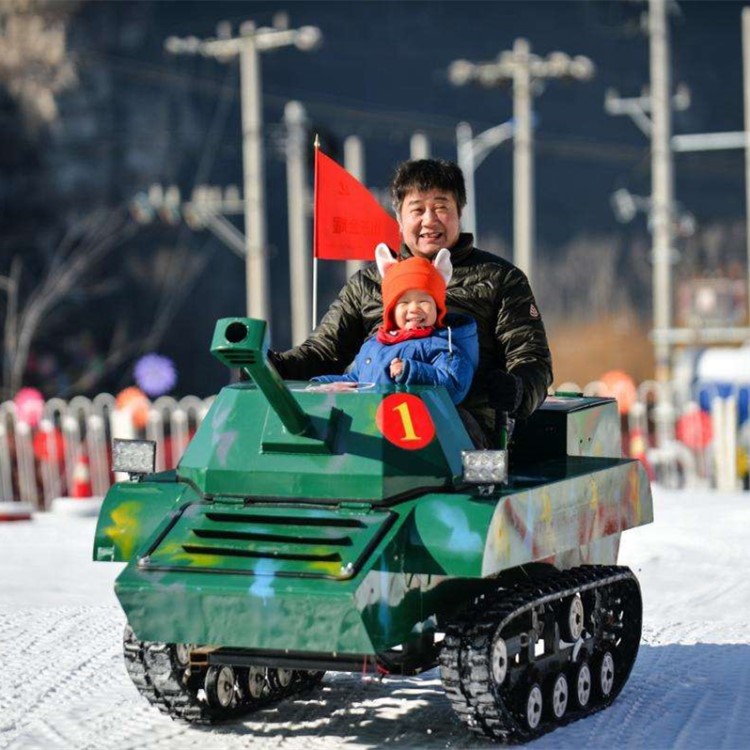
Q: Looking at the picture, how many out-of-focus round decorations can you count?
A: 6